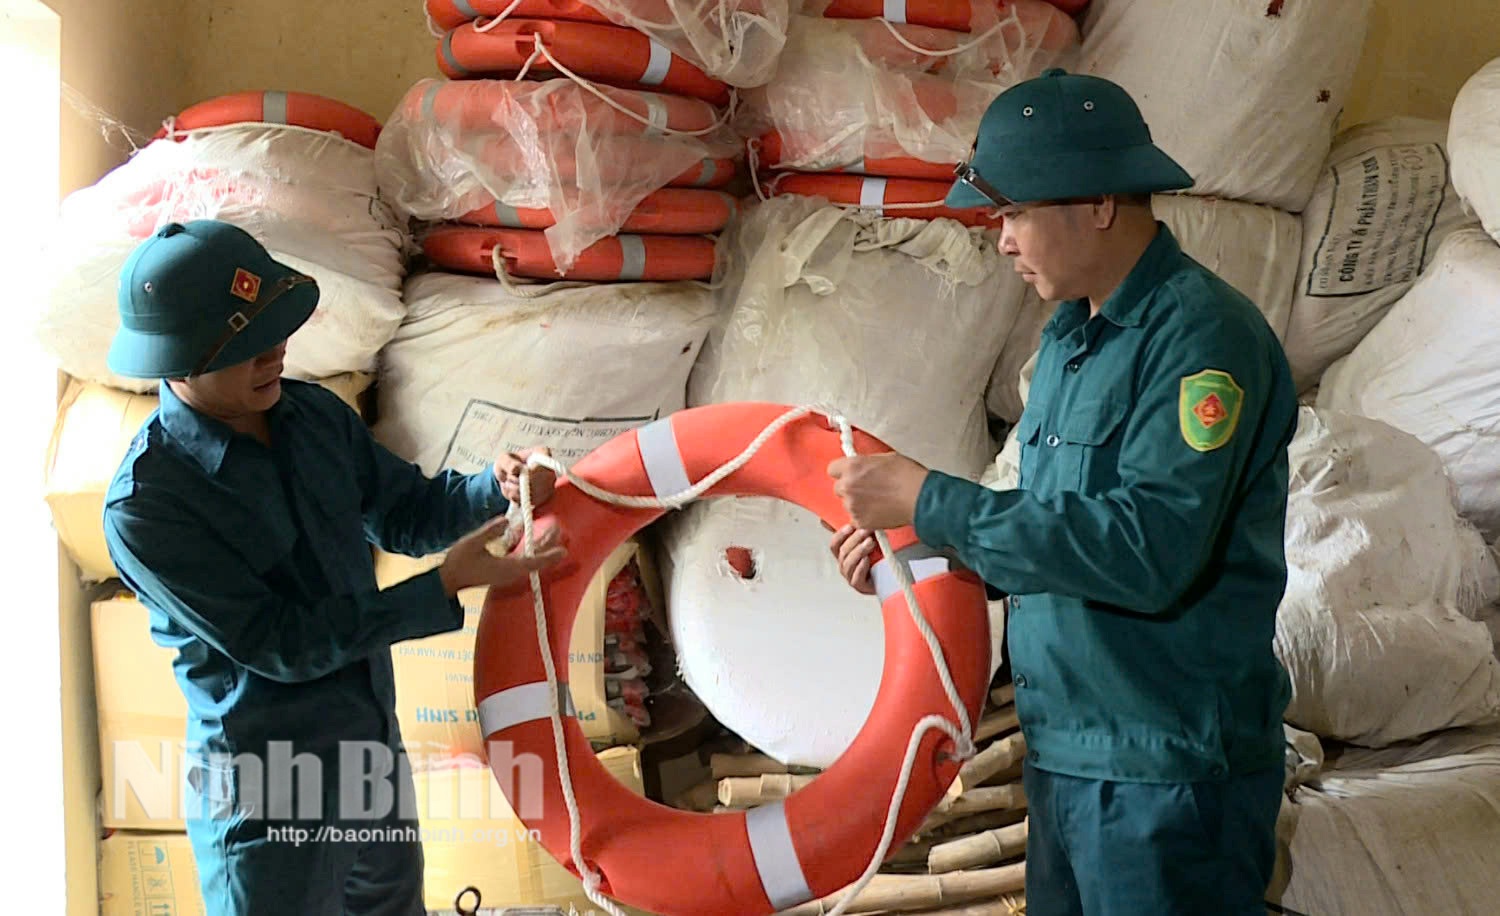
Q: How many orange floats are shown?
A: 13